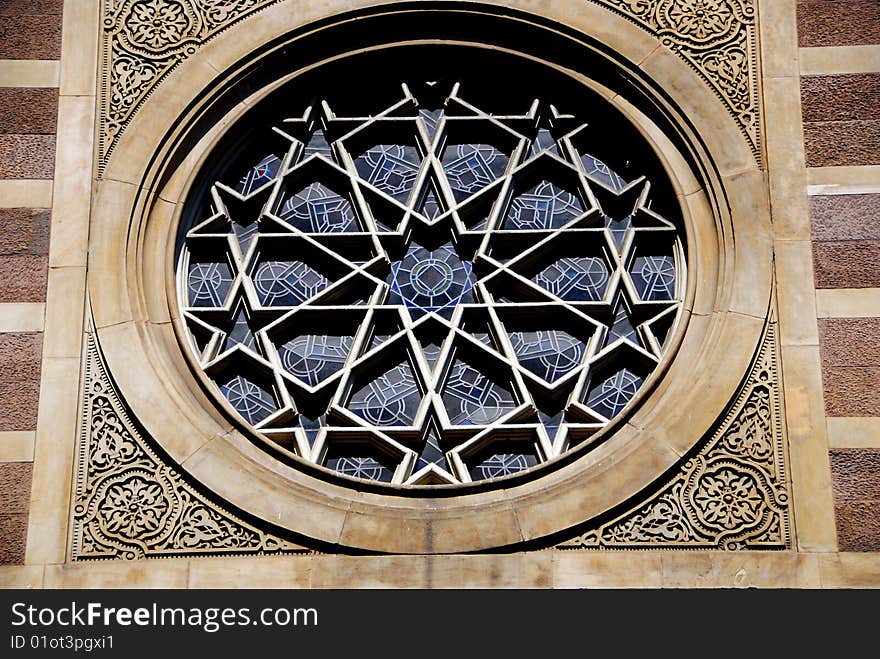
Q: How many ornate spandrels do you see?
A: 4